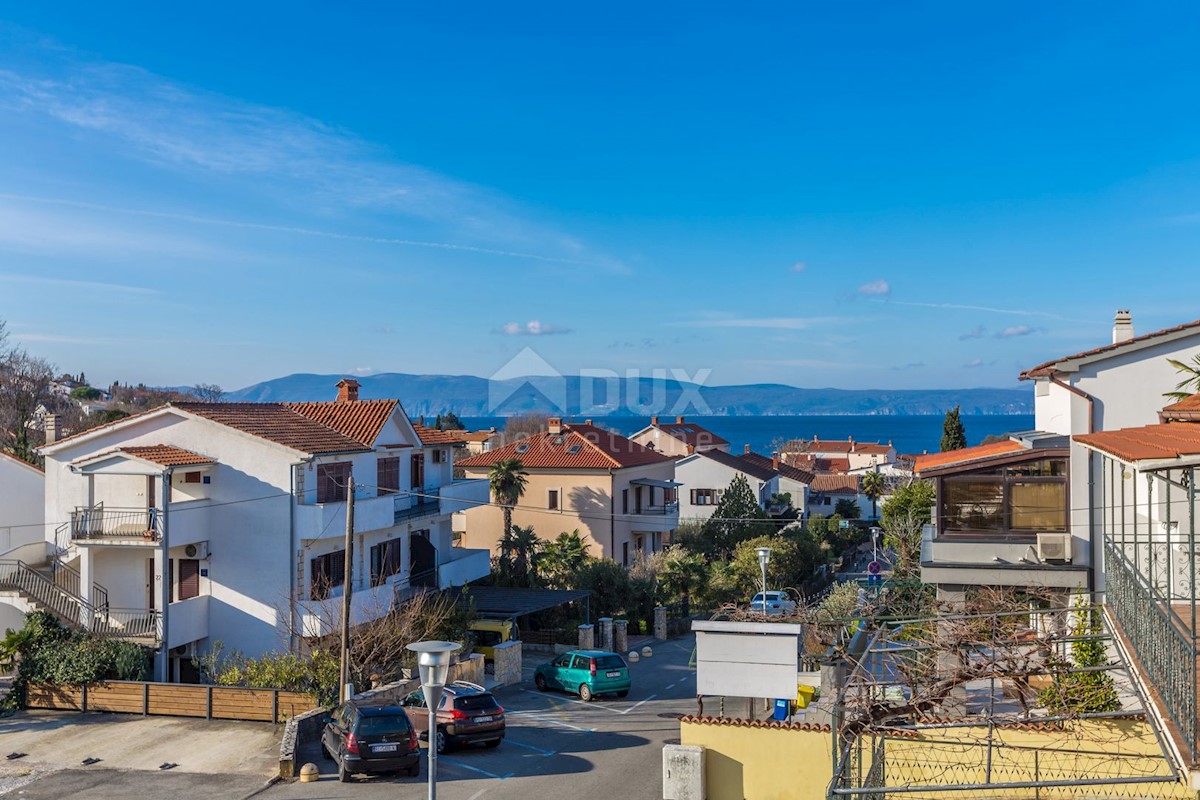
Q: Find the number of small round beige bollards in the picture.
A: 3